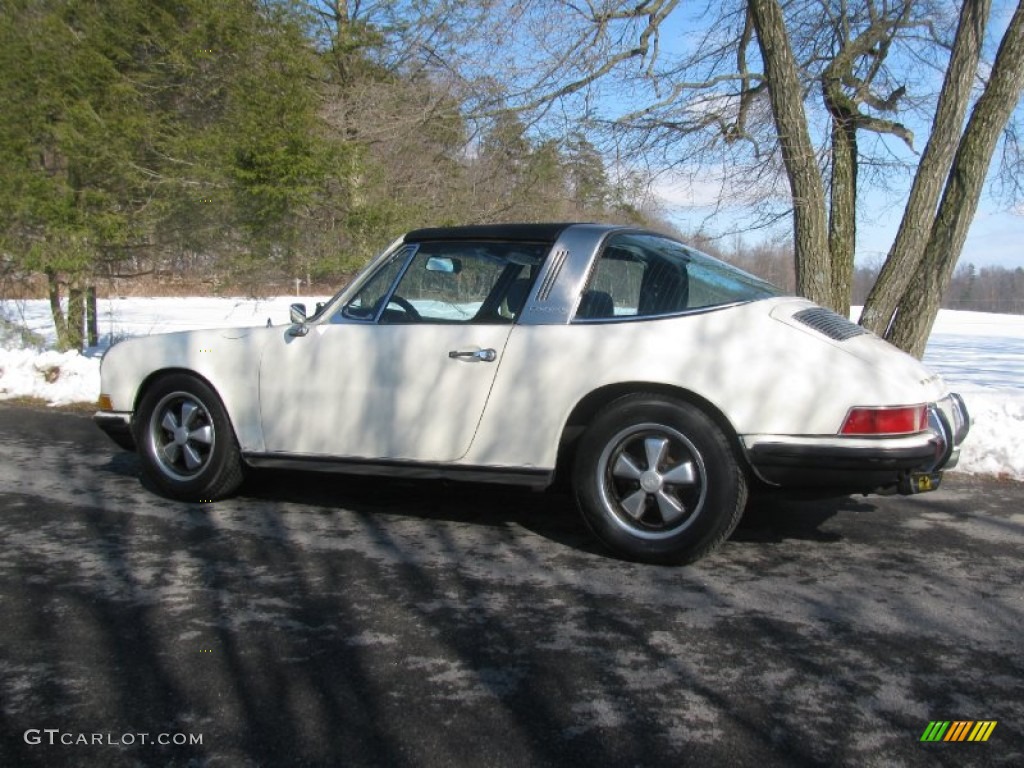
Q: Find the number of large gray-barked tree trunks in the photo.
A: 4